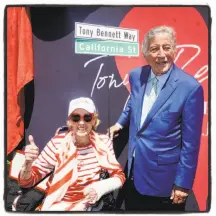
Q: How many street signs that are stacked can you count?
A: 2